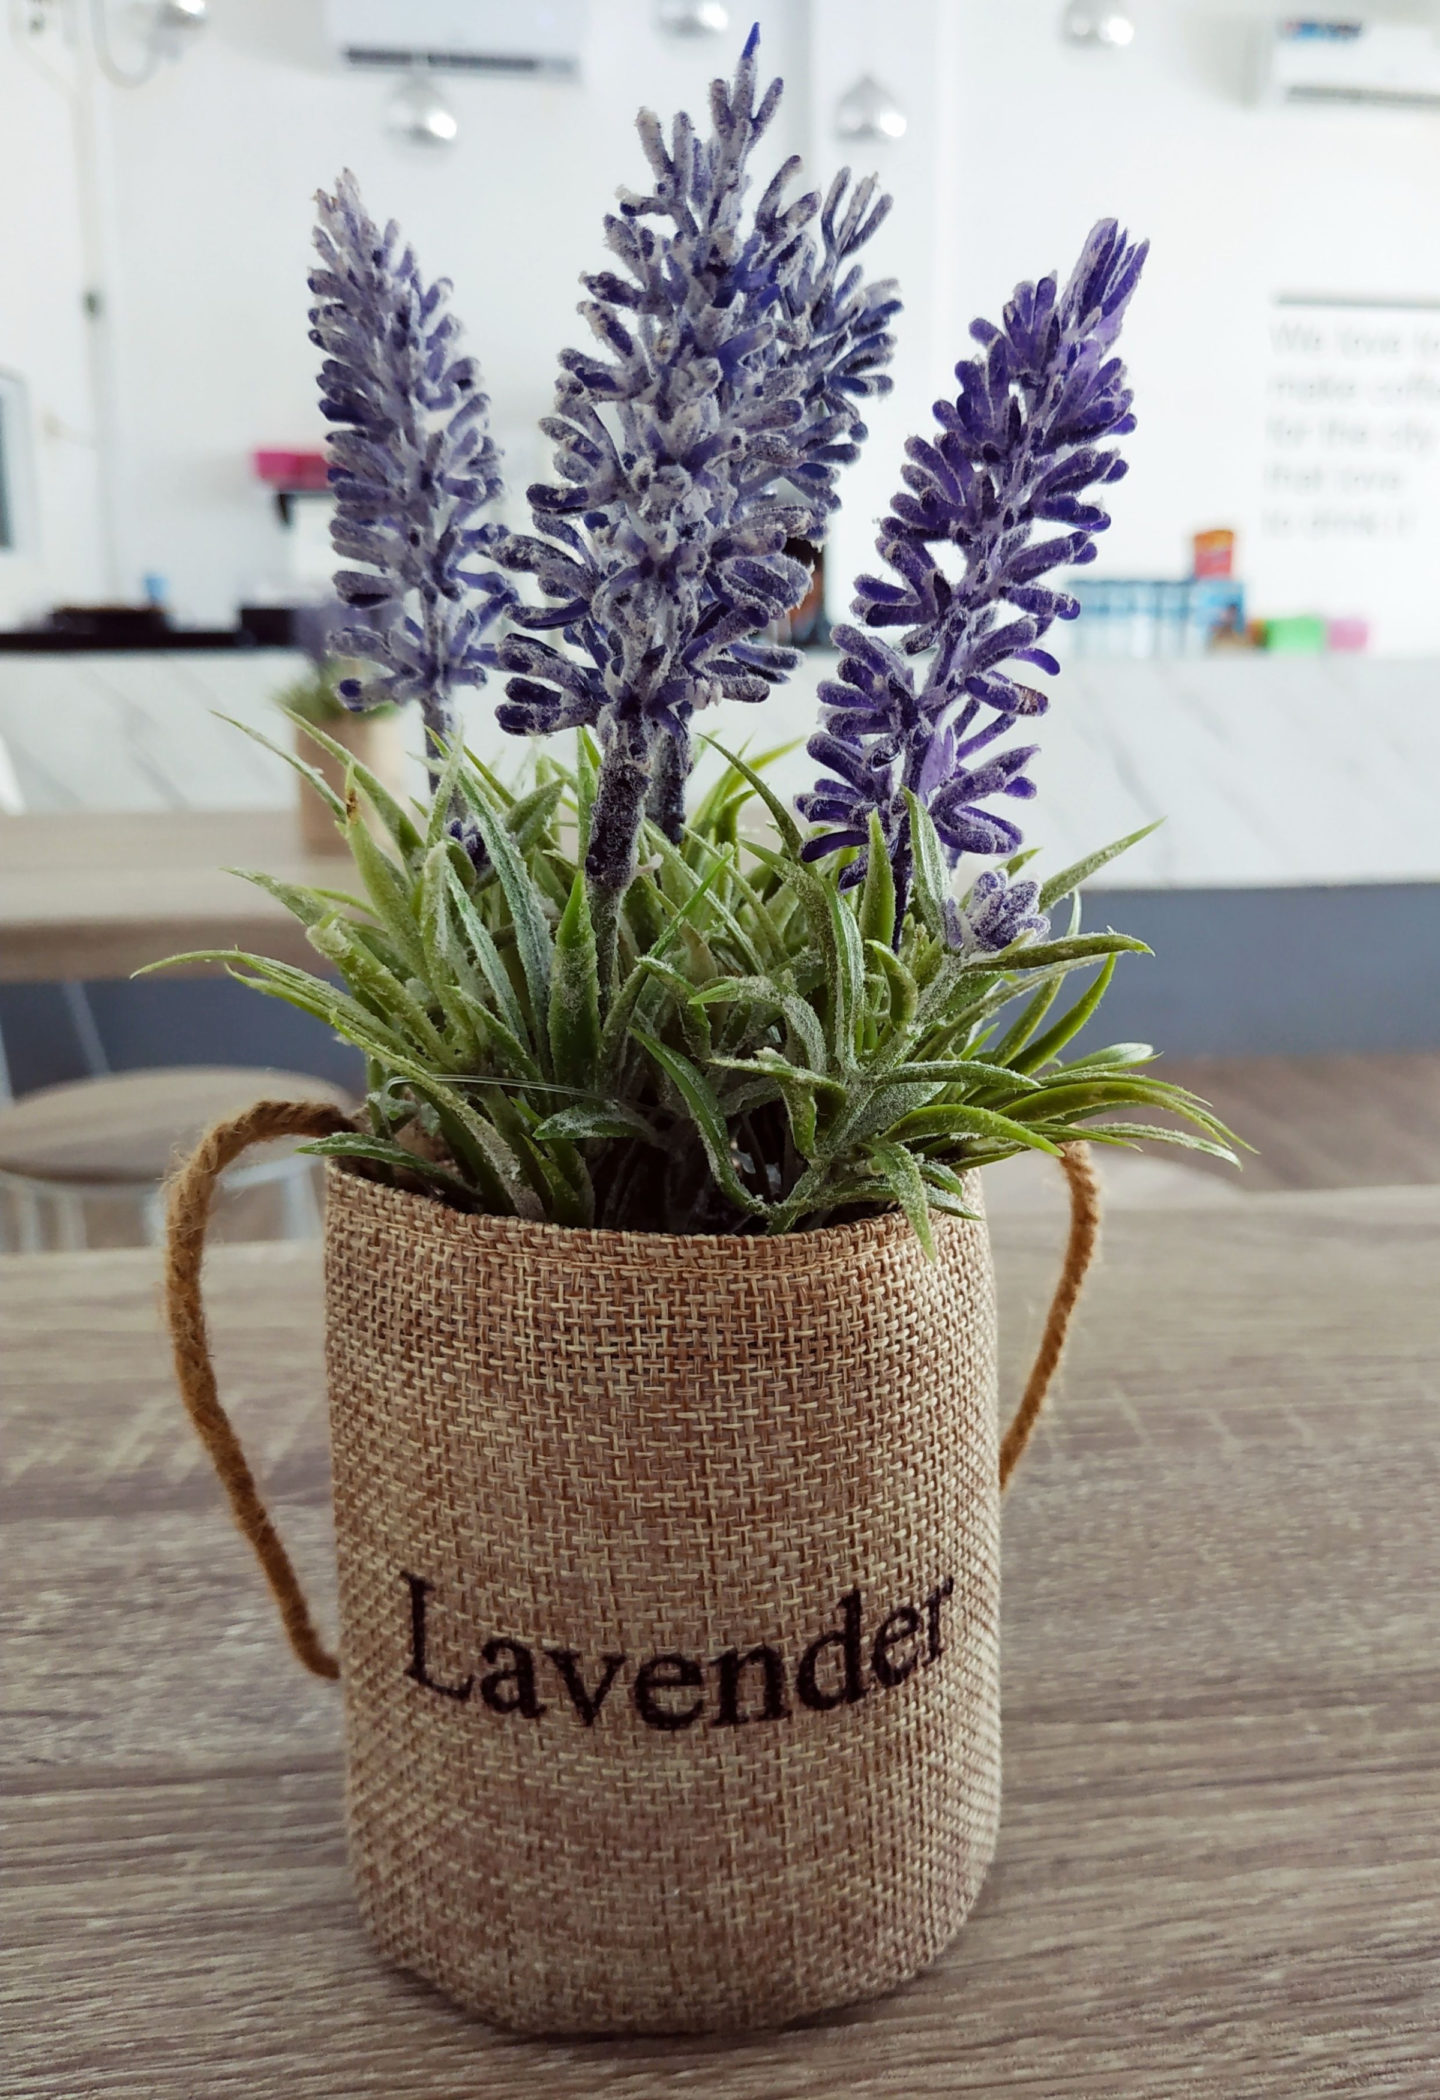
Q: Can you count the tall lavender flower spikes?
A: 4